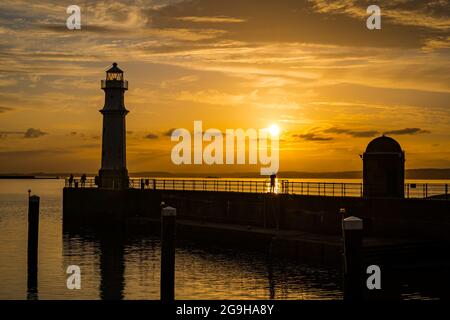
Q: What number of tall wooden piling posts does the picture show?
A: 3